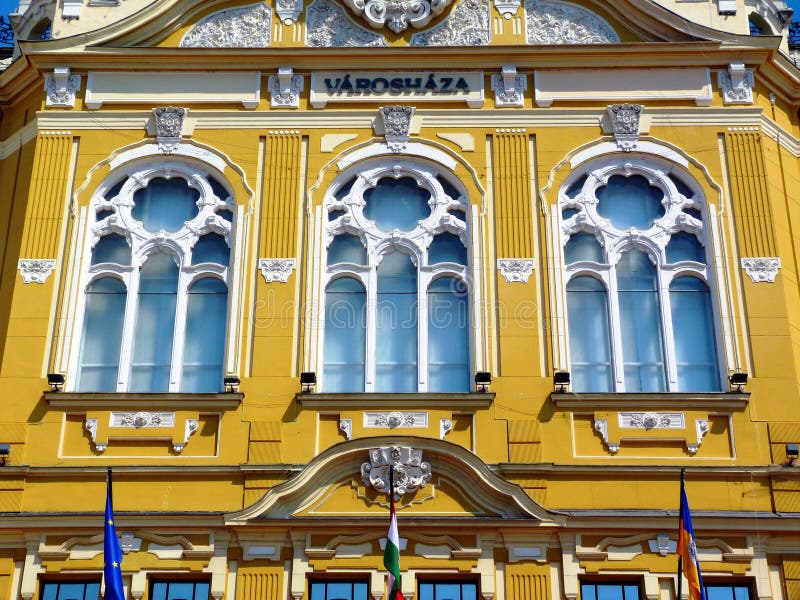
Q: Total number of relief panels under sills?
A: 3